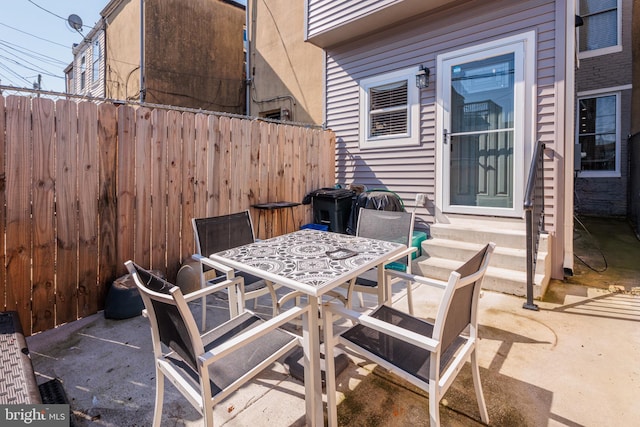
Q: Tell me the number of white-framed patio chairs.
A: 4